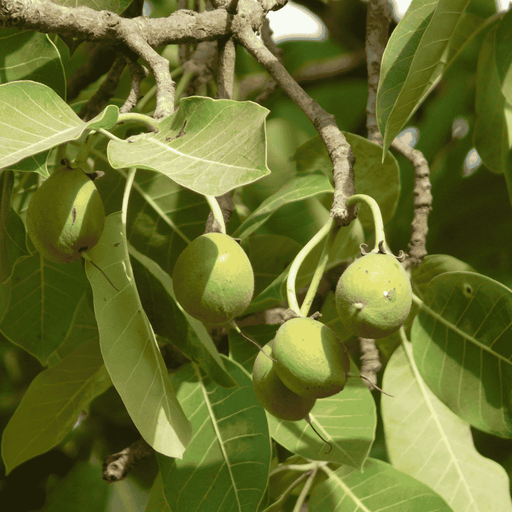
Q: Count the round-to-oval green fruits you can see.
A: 5